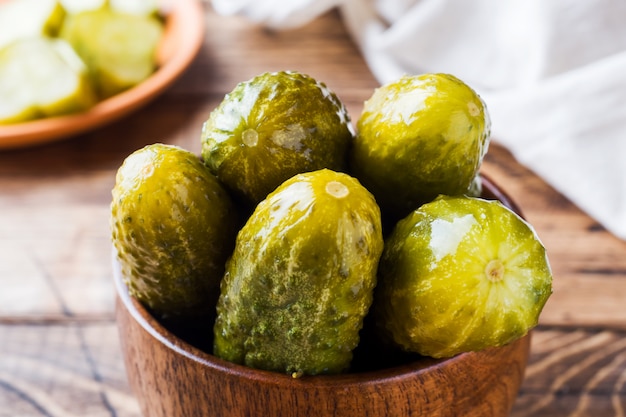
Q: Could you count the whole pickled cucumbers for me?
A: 5